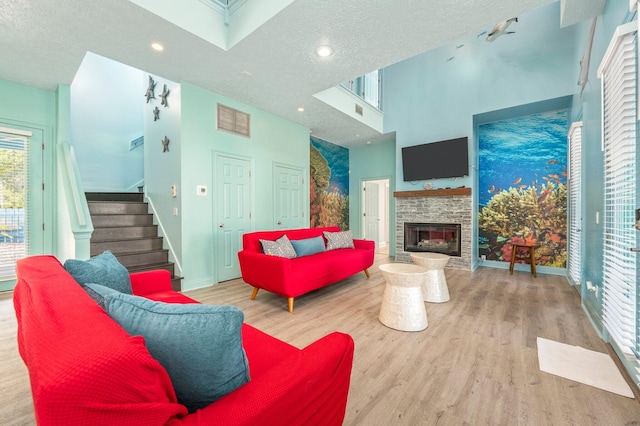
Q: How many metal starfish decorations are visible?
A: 4